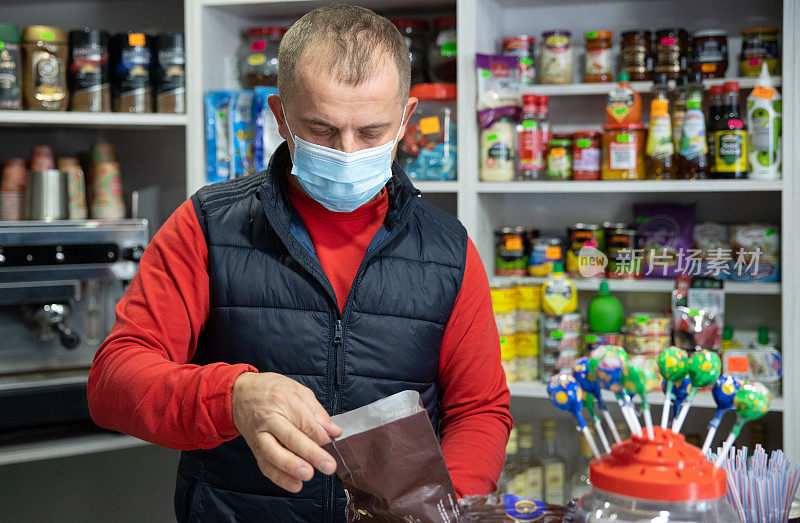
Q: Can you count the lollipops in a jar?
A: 11